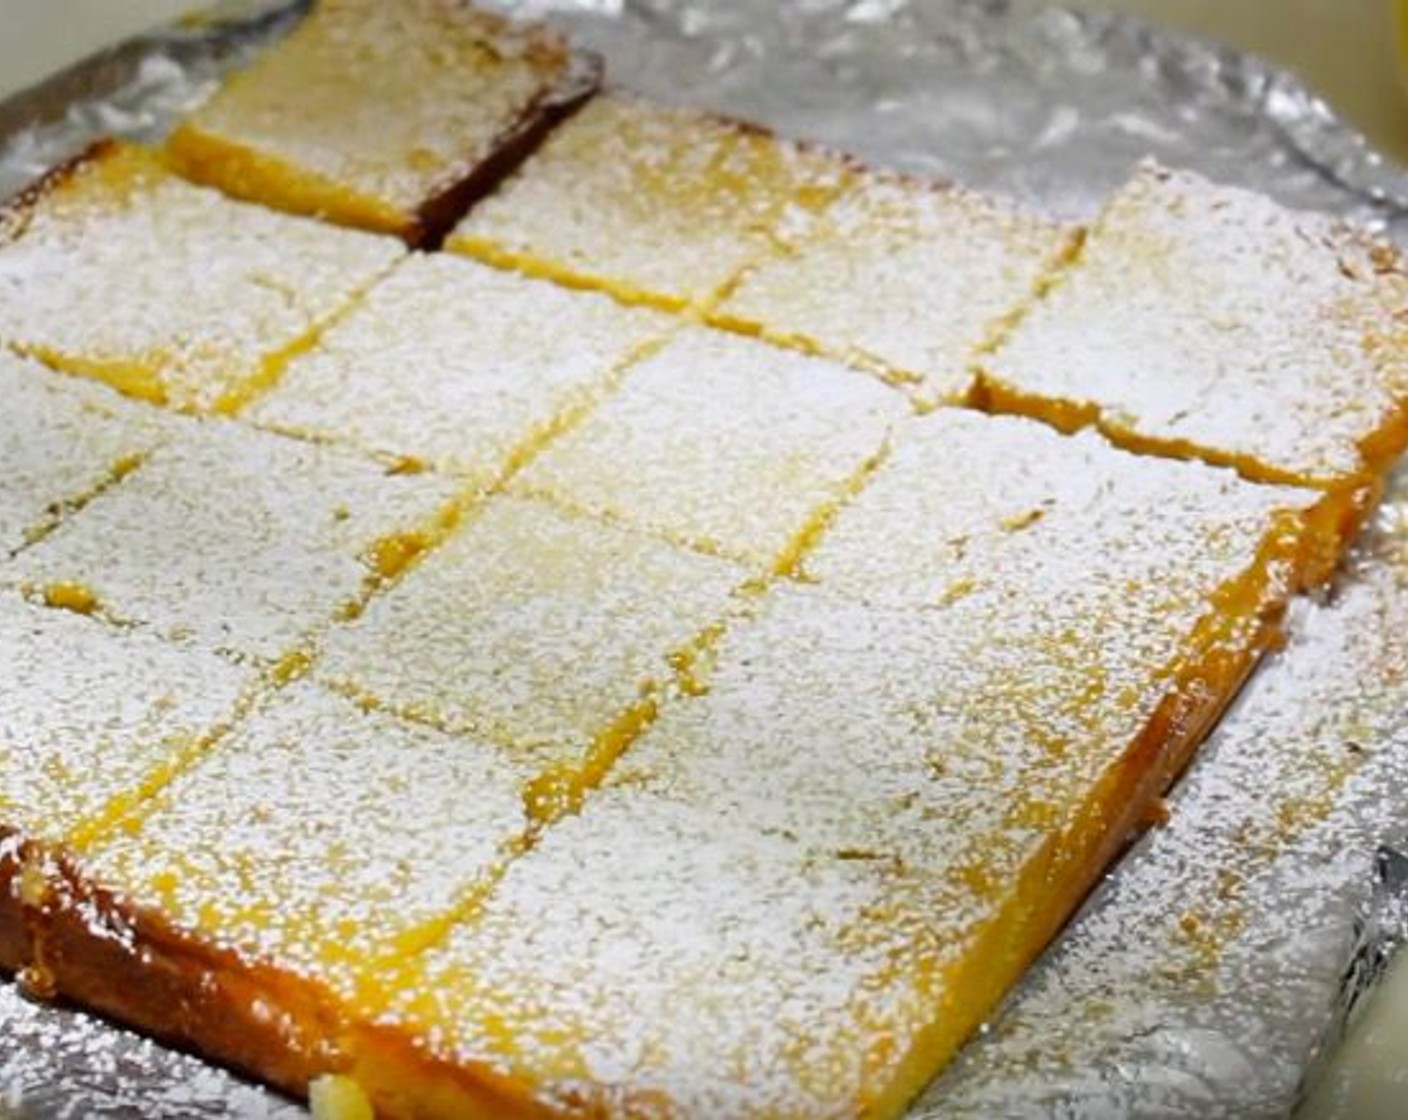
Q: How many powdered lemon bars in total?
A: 15